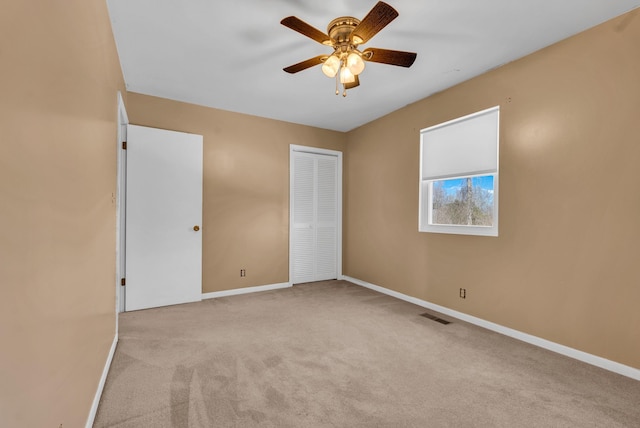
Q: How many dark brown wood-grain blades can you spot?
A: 5